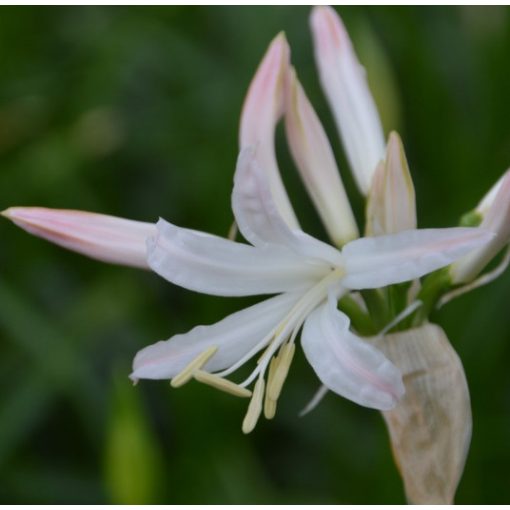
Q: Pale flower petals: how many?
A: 5